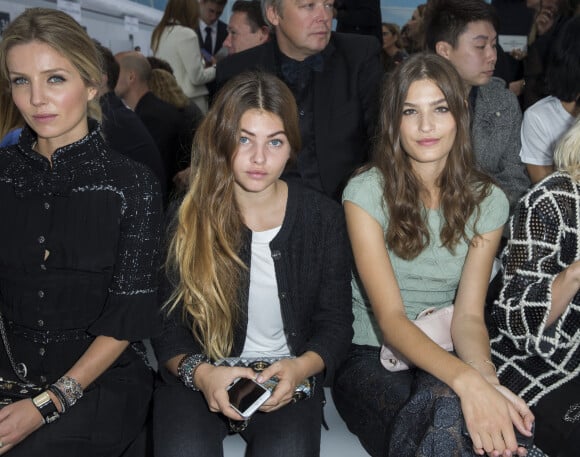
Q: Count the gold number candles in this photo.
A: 0